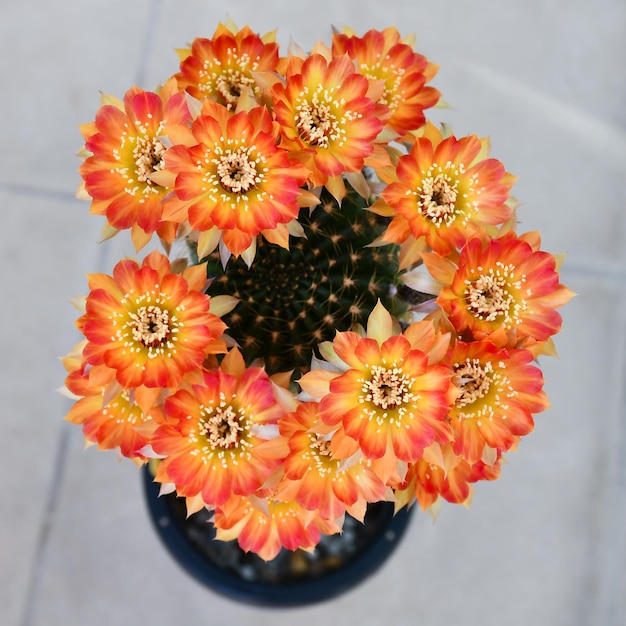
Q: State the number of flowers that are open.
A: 15